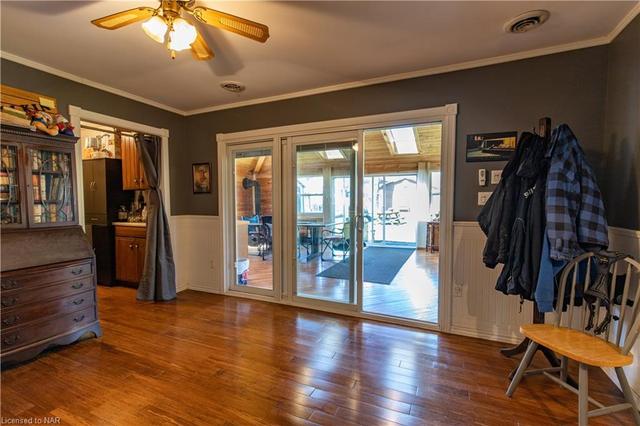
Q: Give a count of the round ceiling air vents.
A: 2